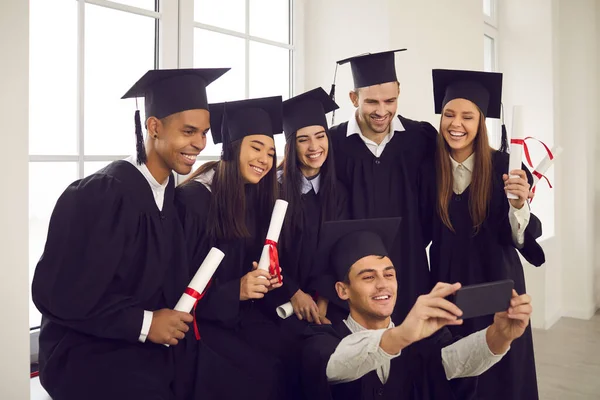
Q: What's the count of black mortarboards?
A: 6